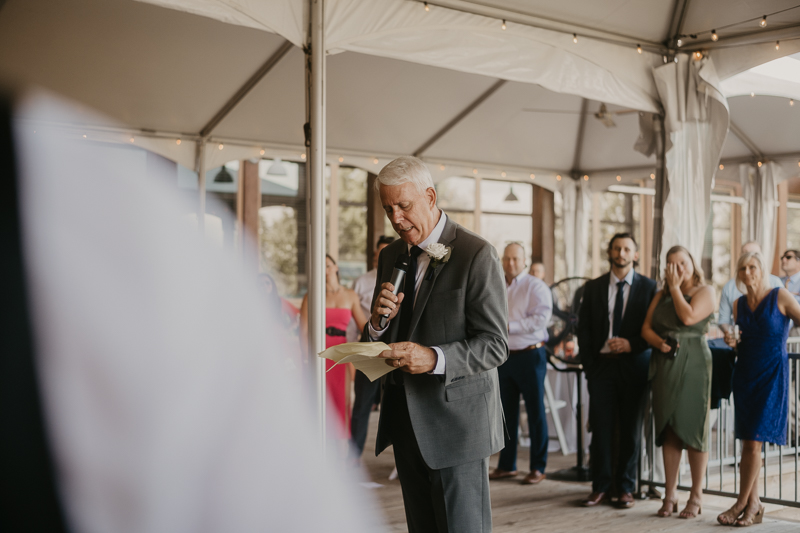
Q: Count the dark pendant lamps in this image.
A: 2